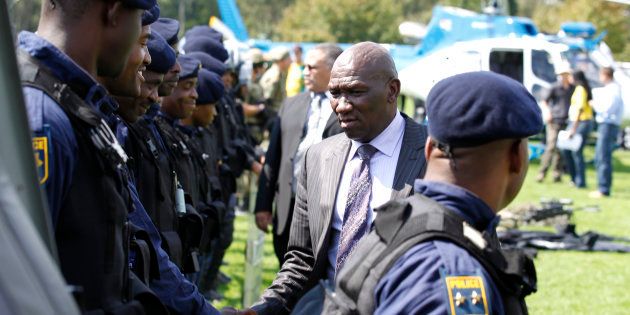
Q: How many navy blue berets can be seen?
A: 10